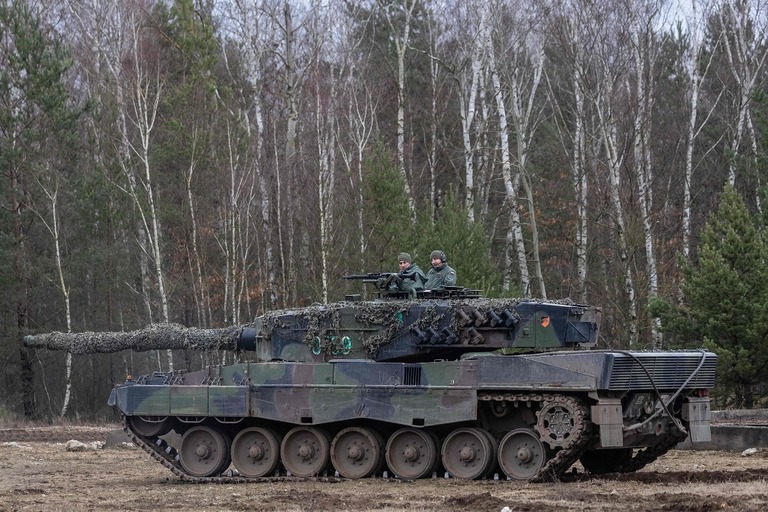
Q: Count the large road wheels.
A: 7